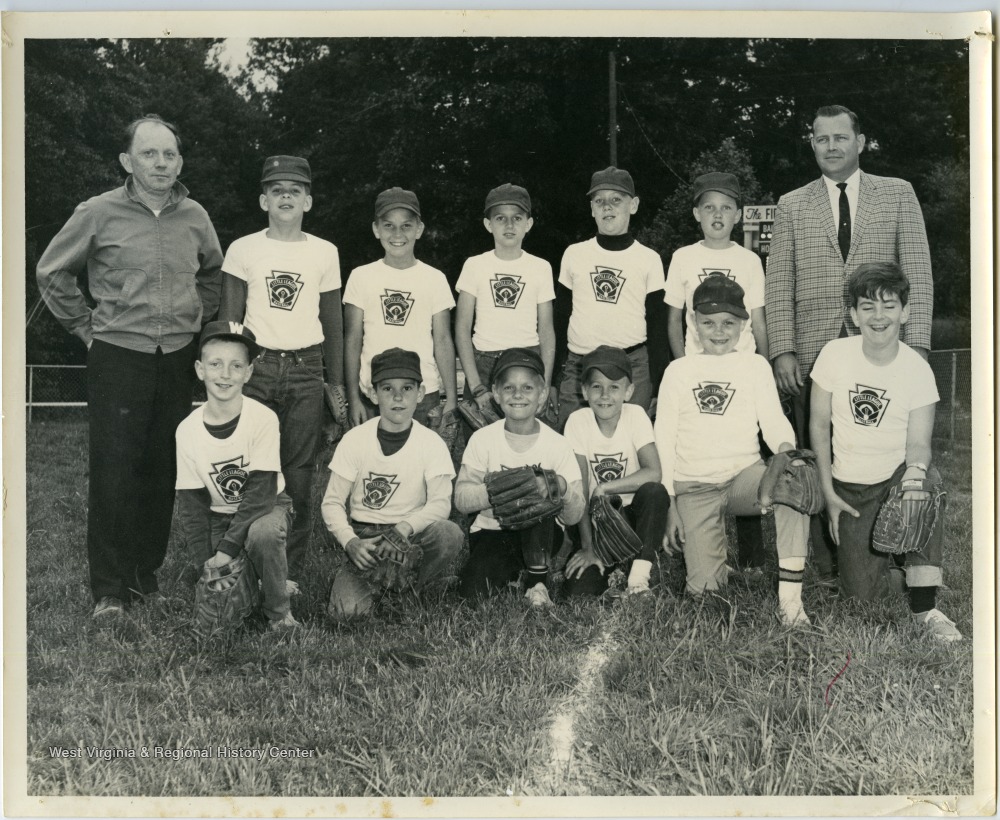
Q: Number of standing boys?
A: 5